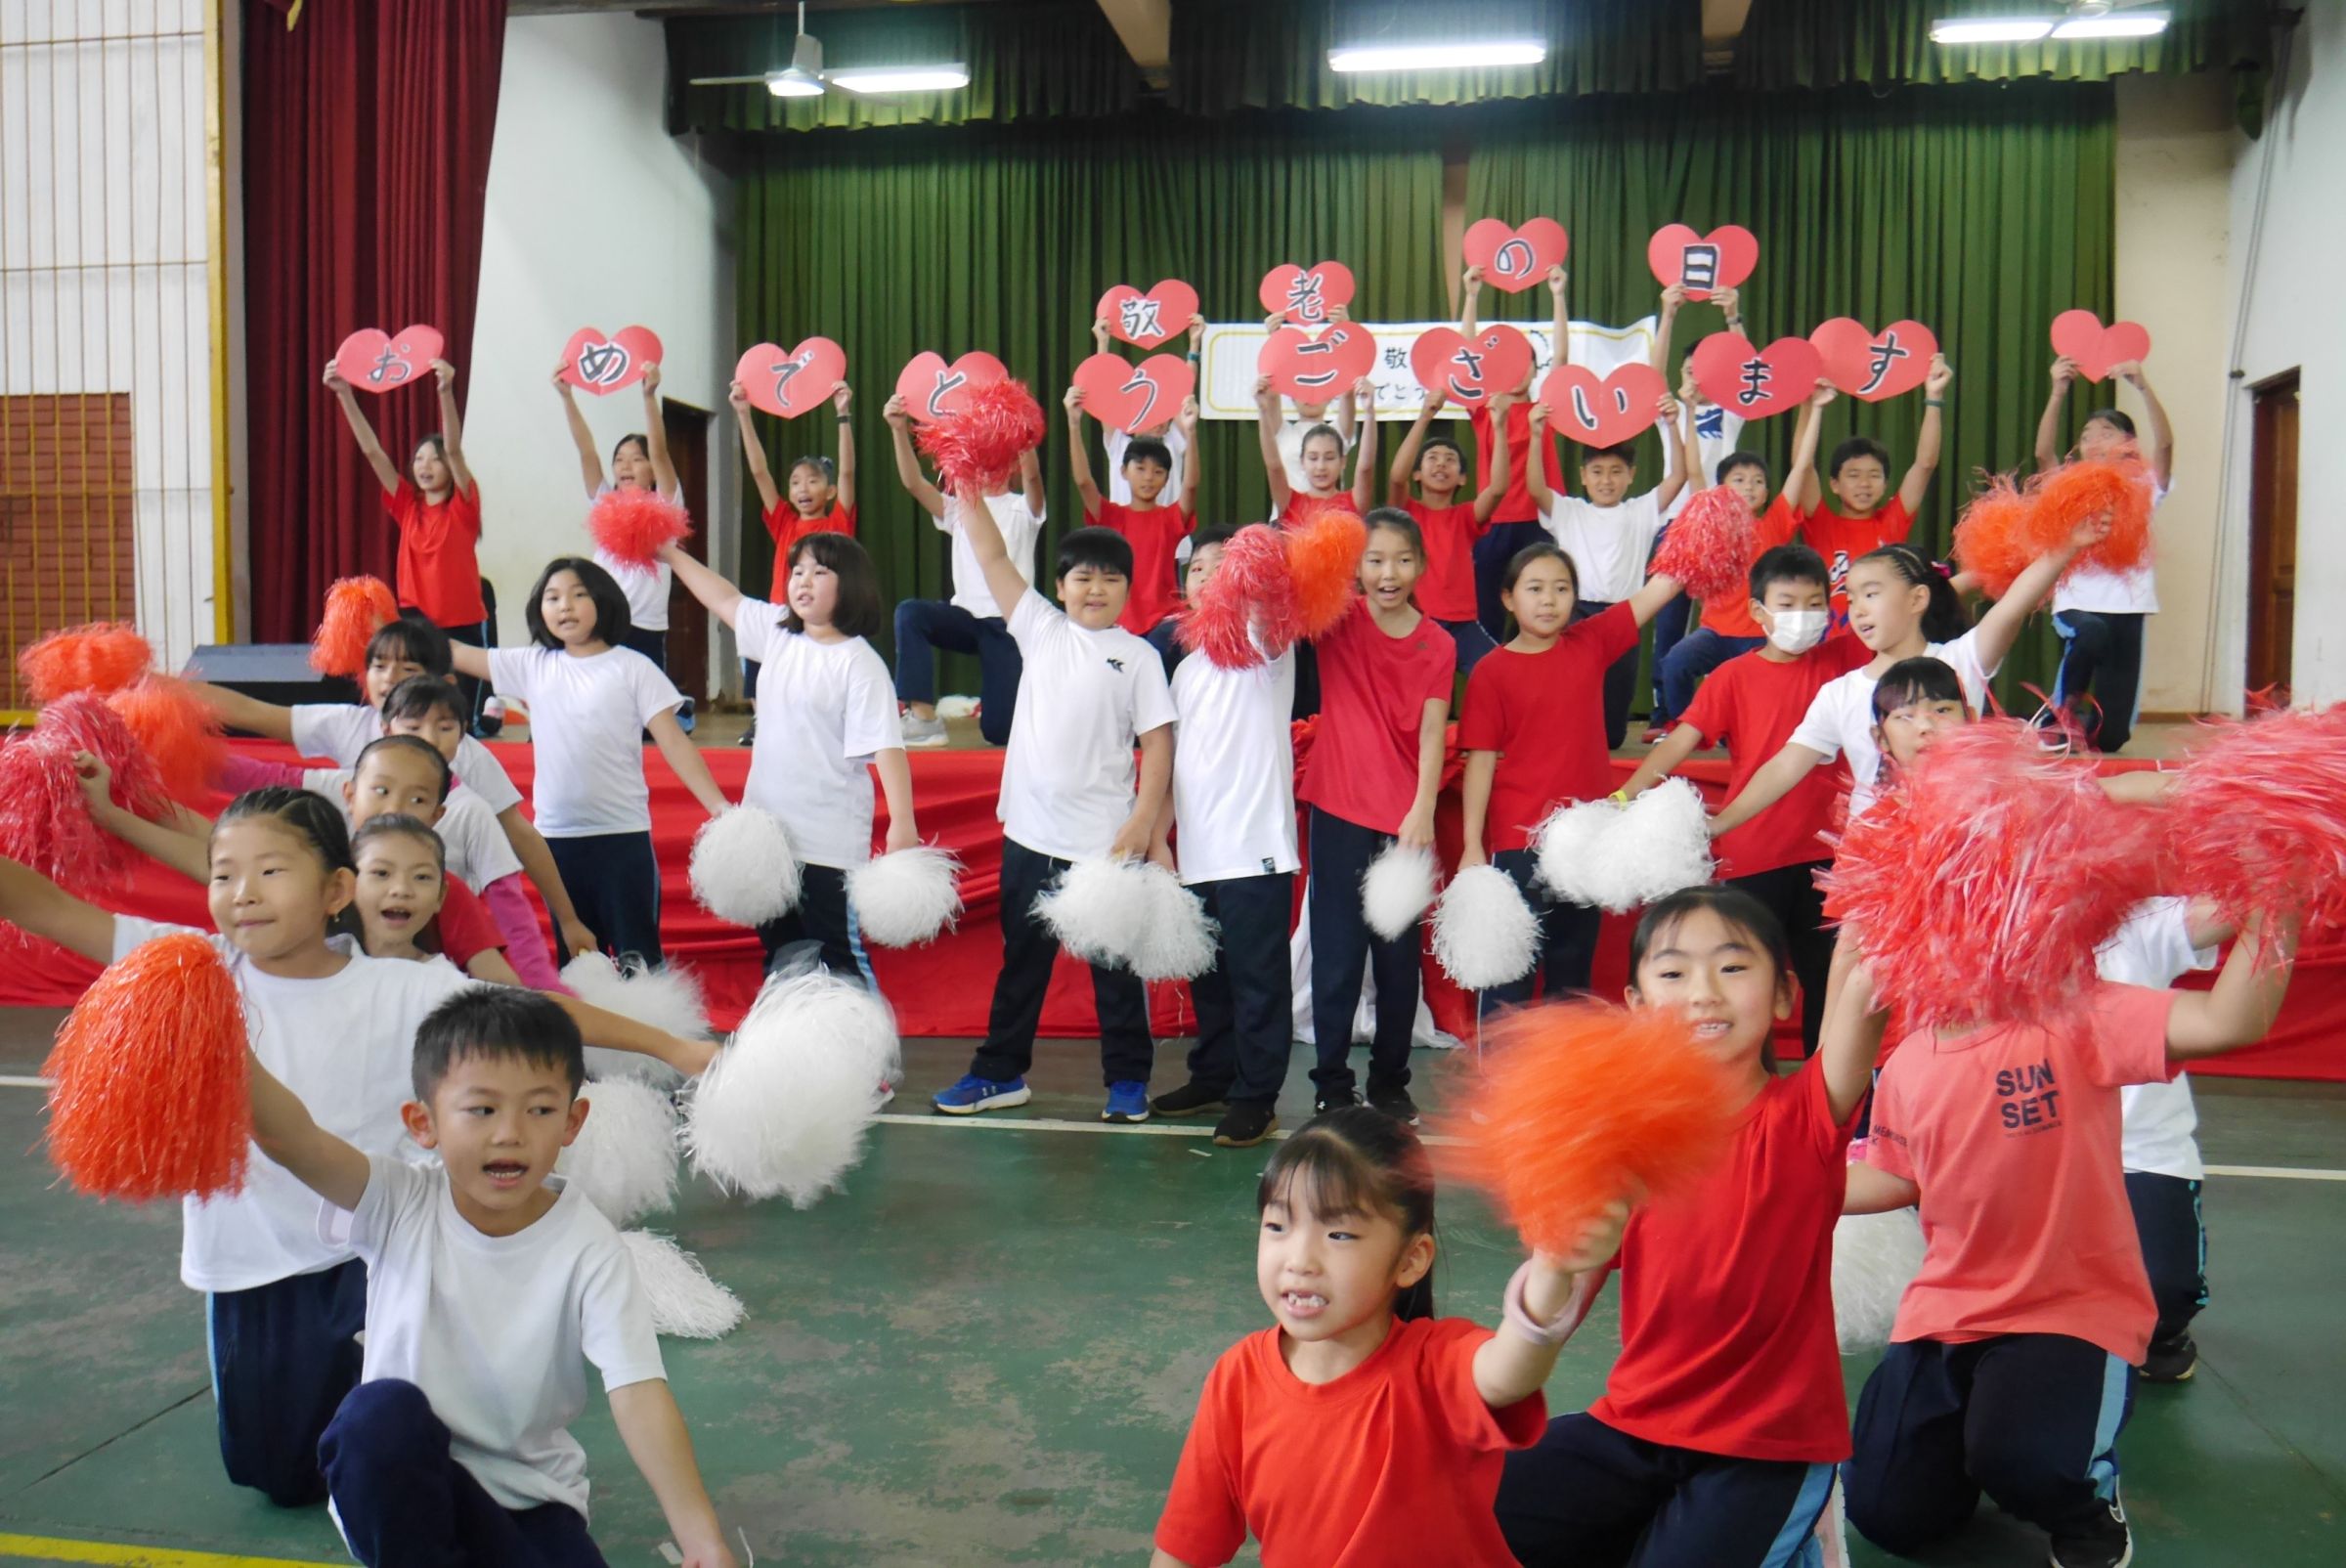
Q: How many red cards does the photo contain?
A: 15